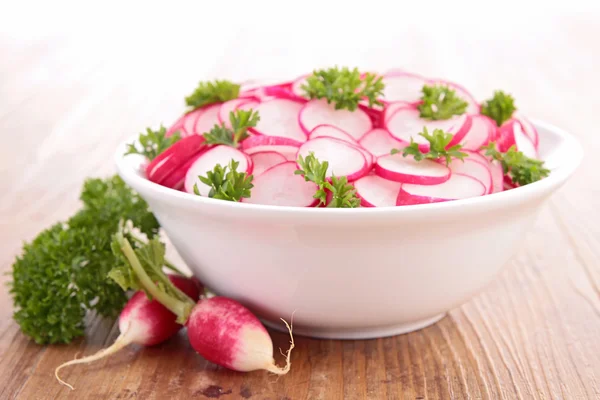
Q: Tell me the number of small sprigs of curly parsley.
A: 10